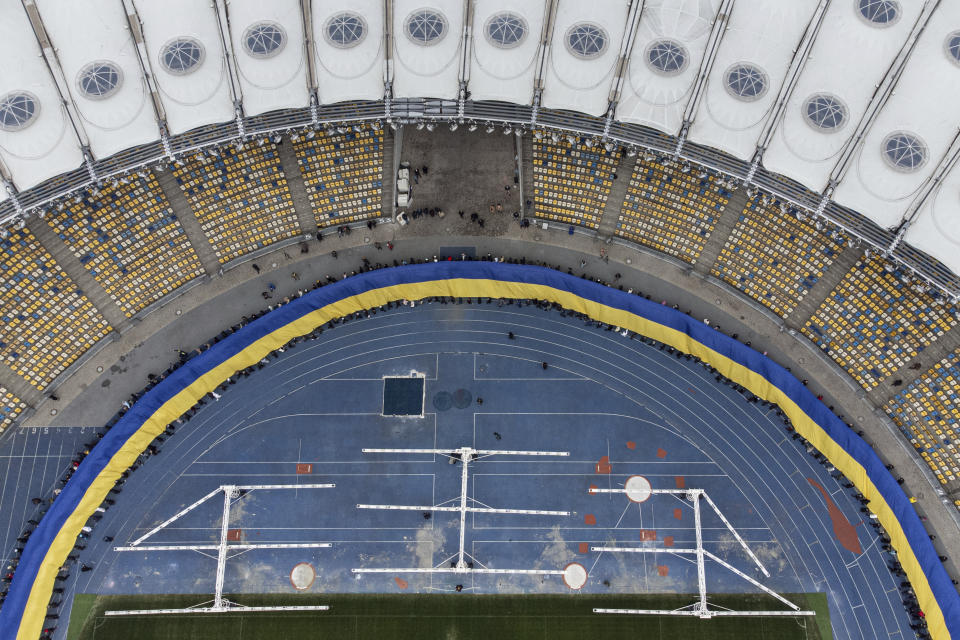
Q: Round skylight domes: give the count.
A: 14